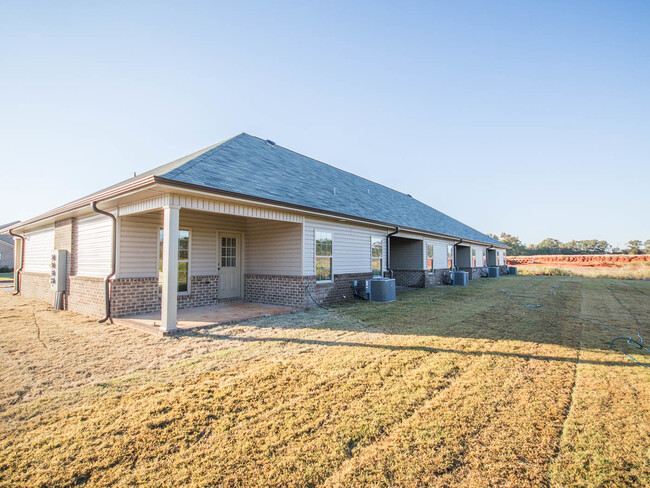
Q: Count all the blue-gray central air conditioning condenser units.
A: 4